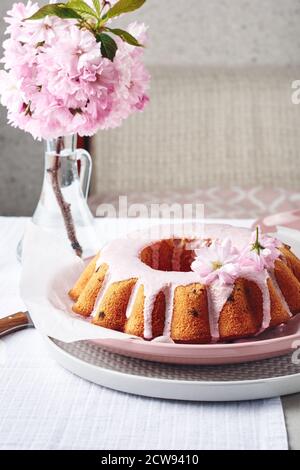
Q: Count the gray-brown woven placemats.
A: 1